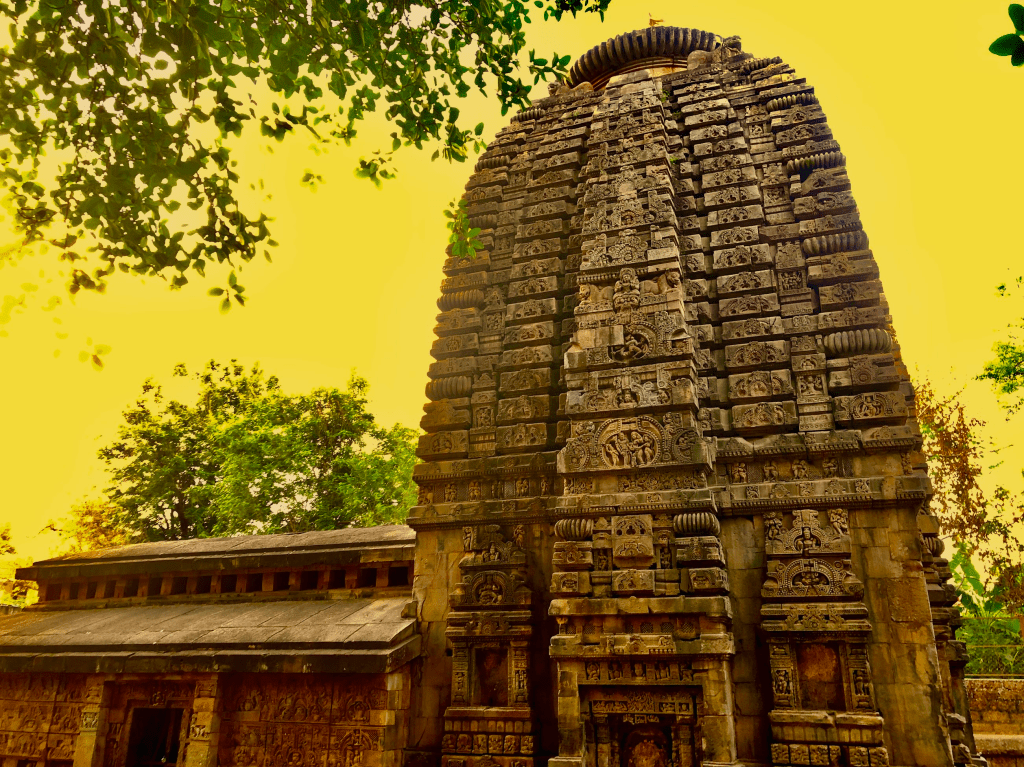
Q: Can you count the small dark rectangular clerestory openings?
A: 15